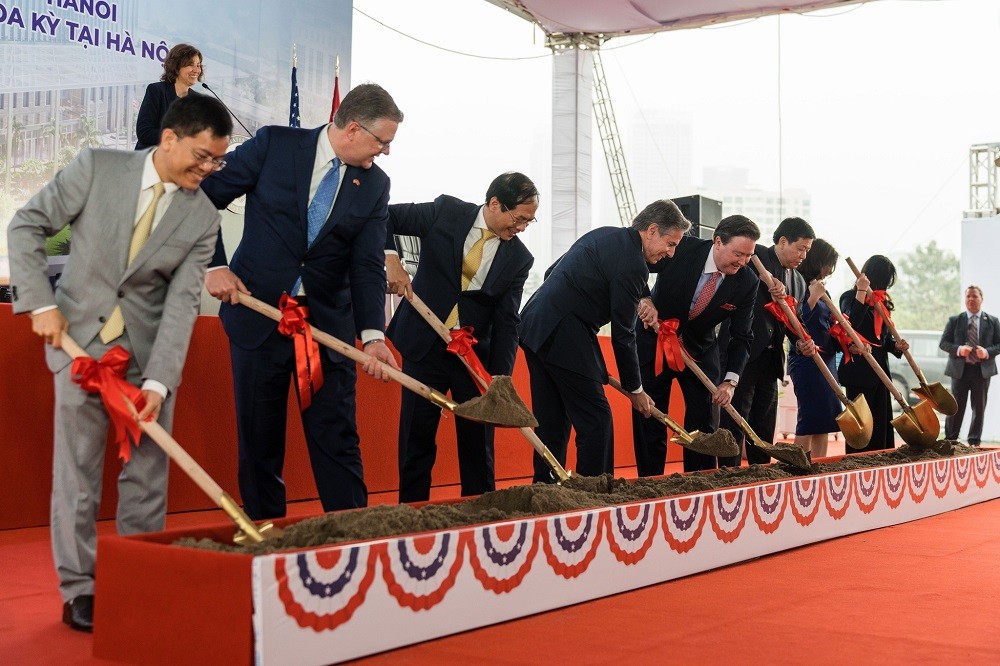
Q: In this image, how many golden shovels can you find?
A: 8